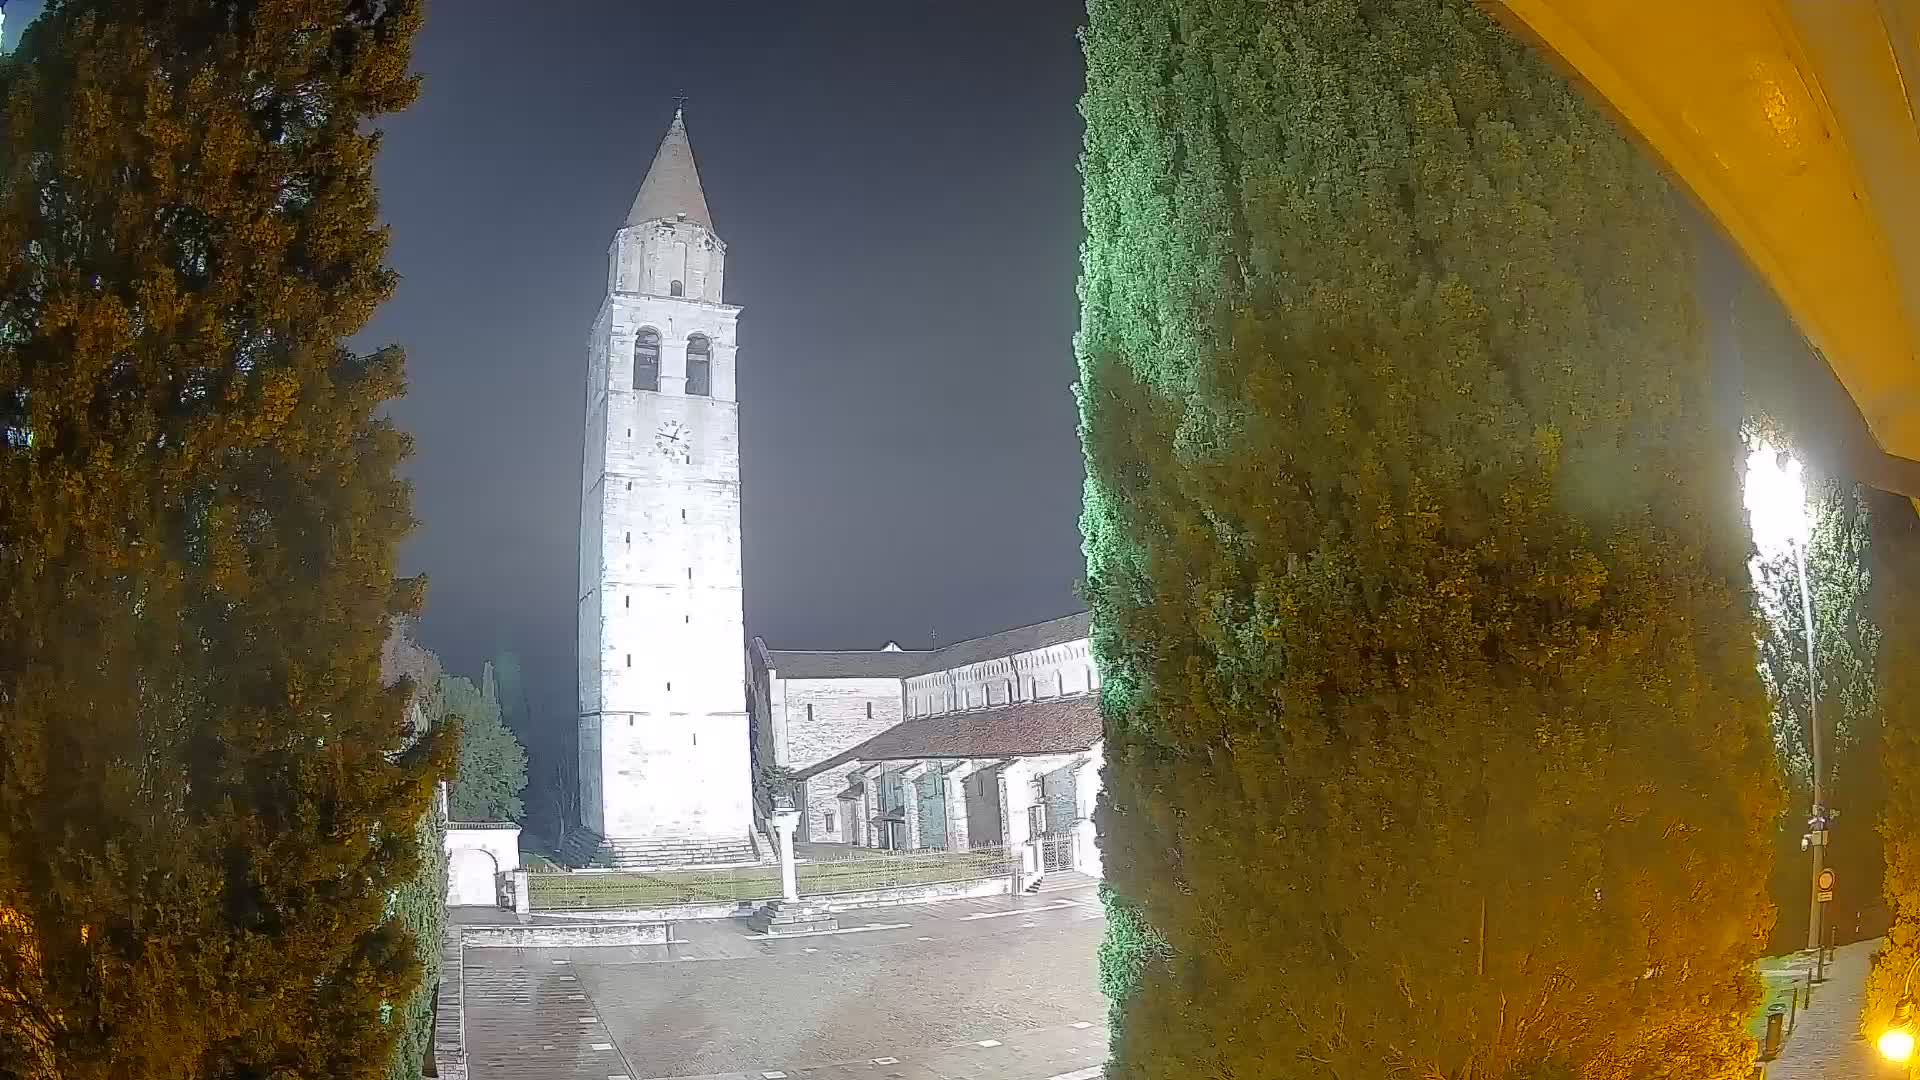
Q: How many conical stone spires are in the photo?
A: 1